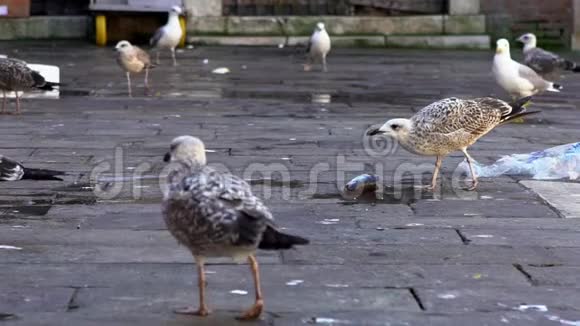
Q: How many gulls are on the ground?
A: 9